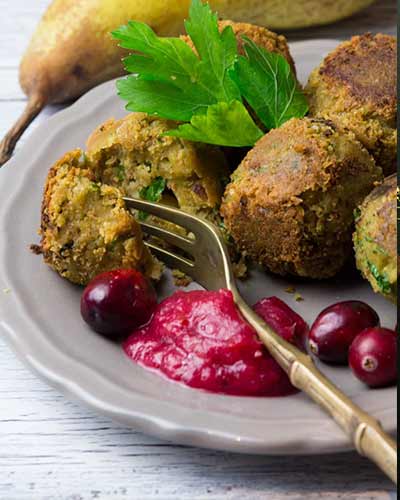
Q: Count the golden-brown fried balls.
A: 5